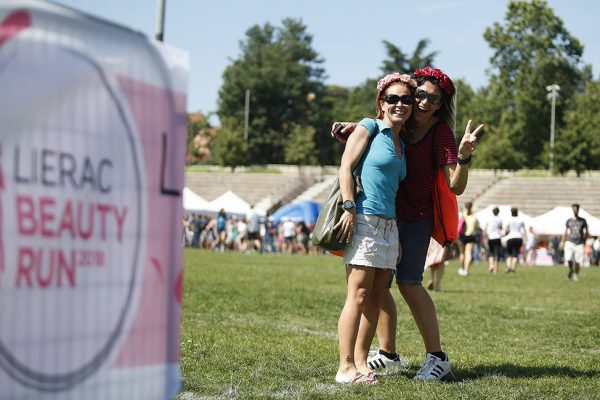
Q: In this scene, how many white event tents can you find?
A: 4